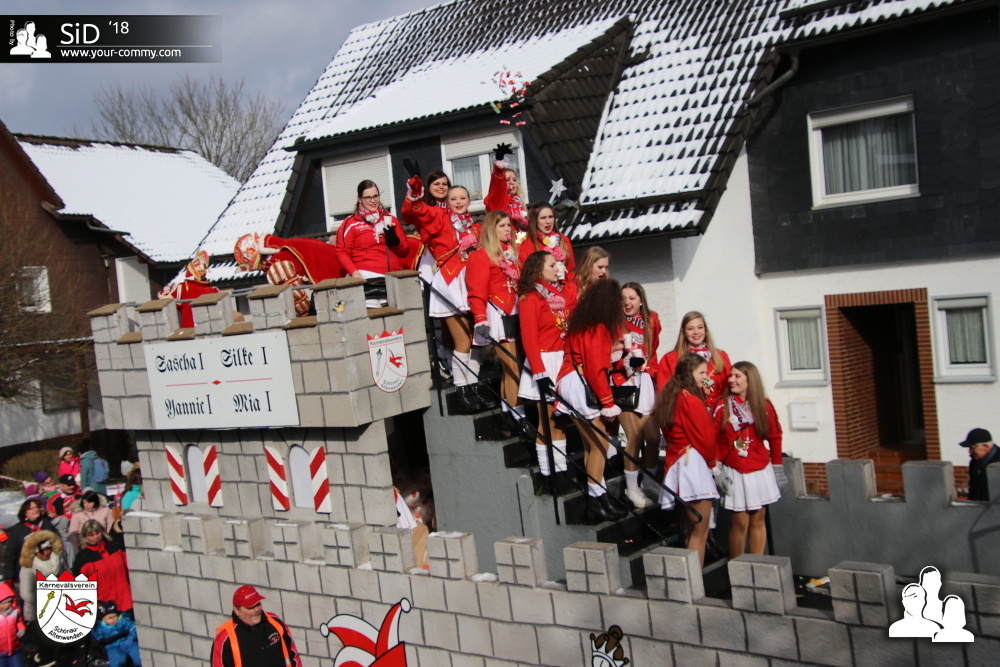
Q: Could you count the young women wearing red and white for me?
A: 13